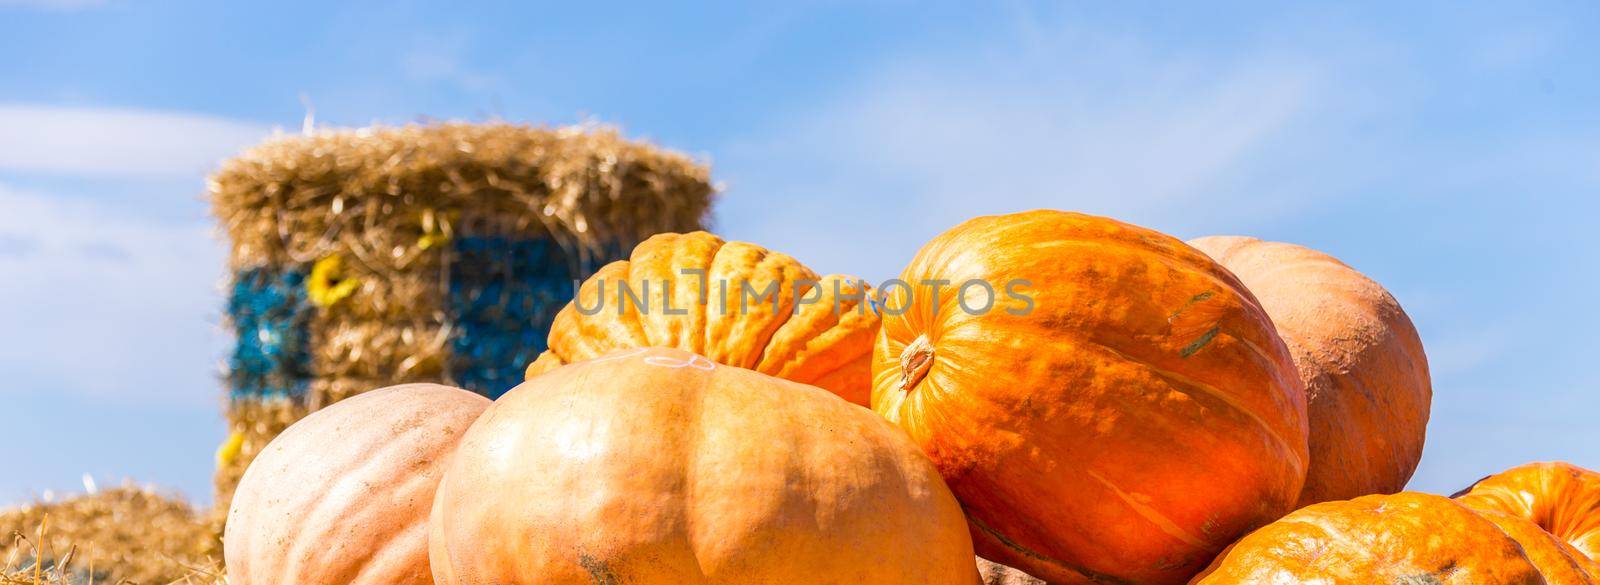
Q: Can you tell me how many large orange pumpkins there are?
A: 7